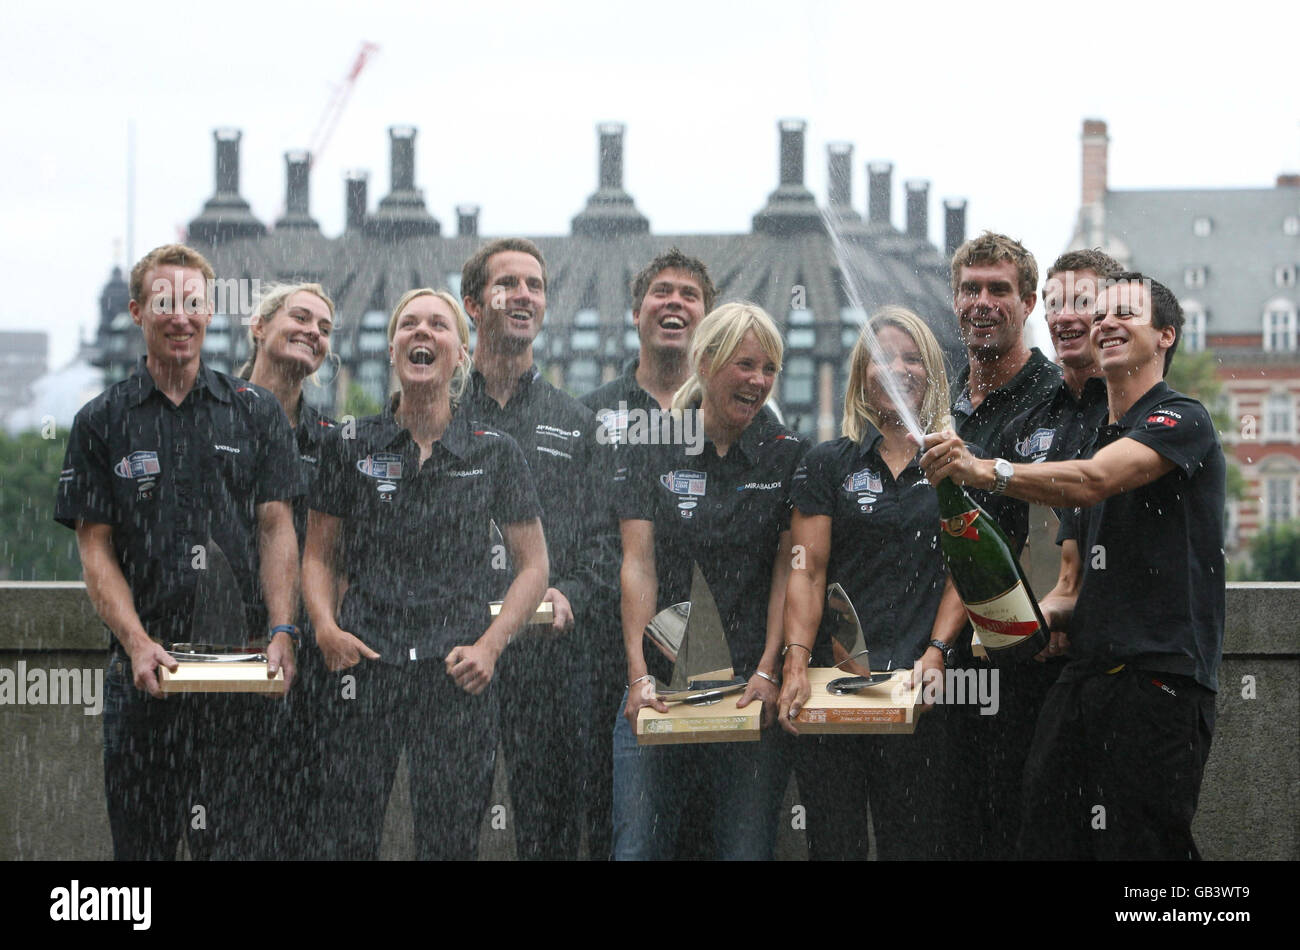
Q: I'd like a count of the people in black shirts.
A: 10